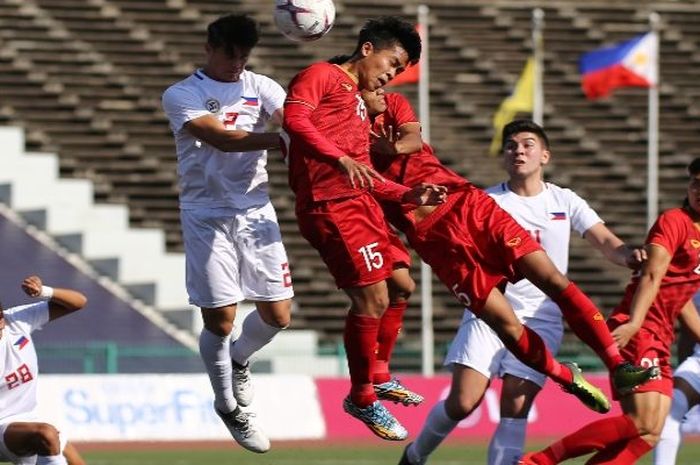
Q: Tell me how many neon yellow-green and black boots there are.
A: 2